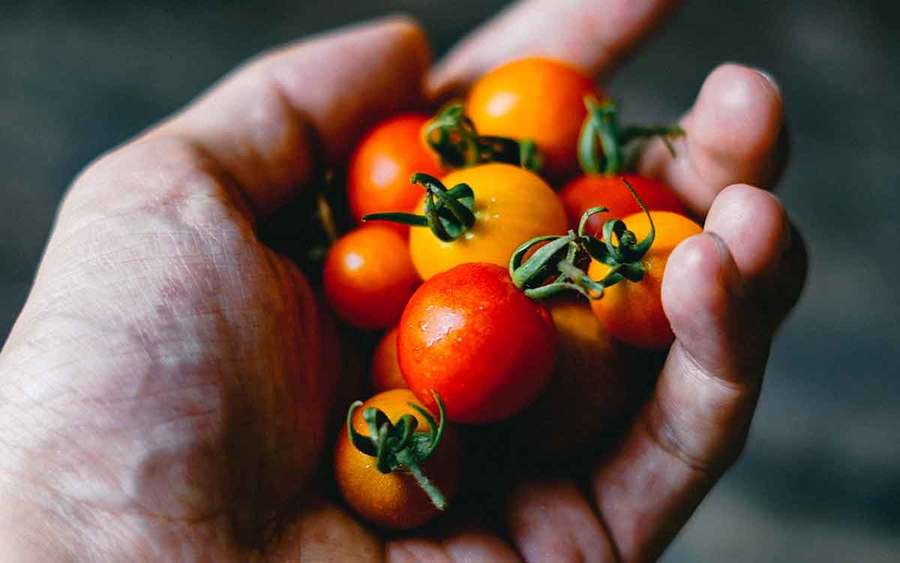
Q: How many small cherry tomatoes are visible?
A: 10